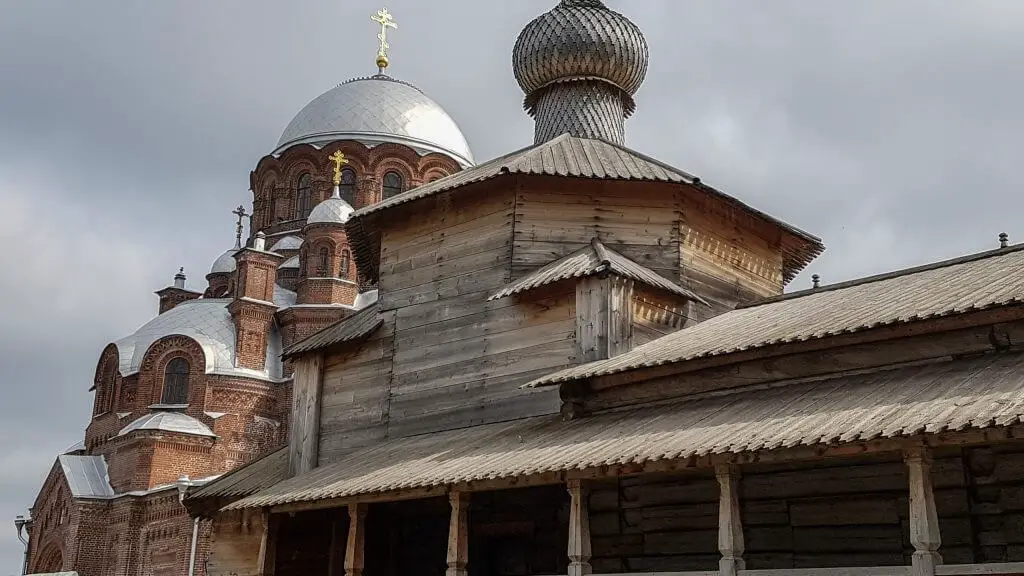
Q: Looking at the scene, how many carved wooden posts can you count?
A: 6